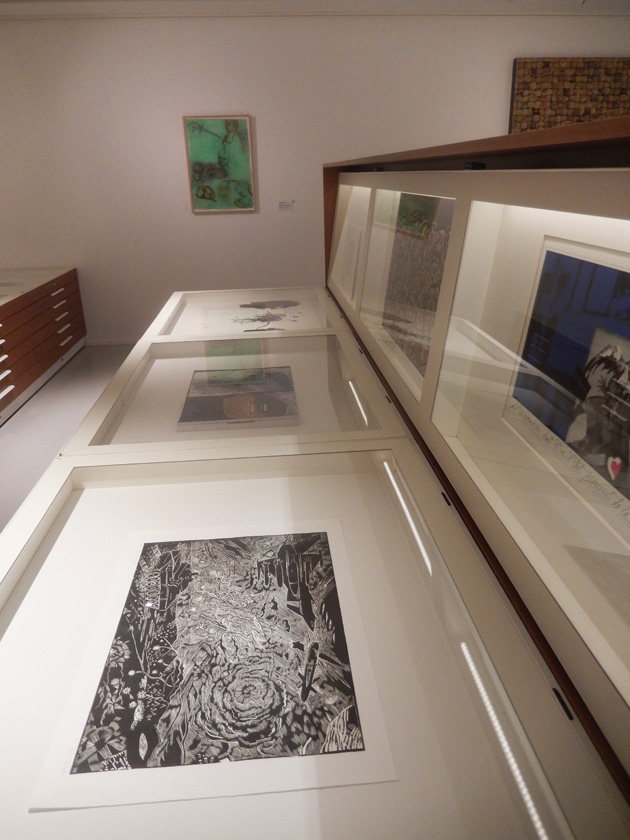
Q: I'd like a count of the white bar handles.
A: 10